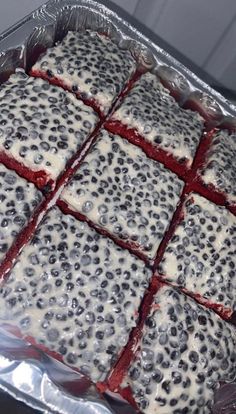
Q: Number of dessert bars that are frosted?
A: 9